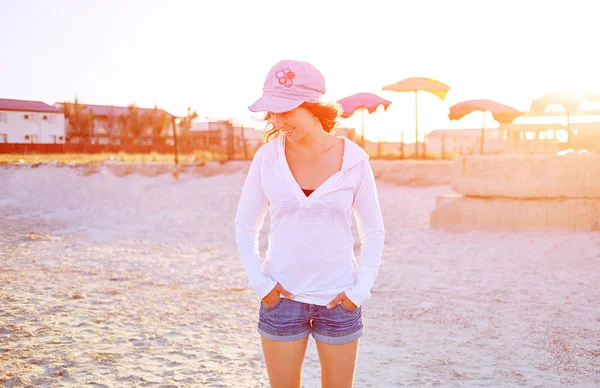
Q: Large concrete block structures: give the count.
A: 2